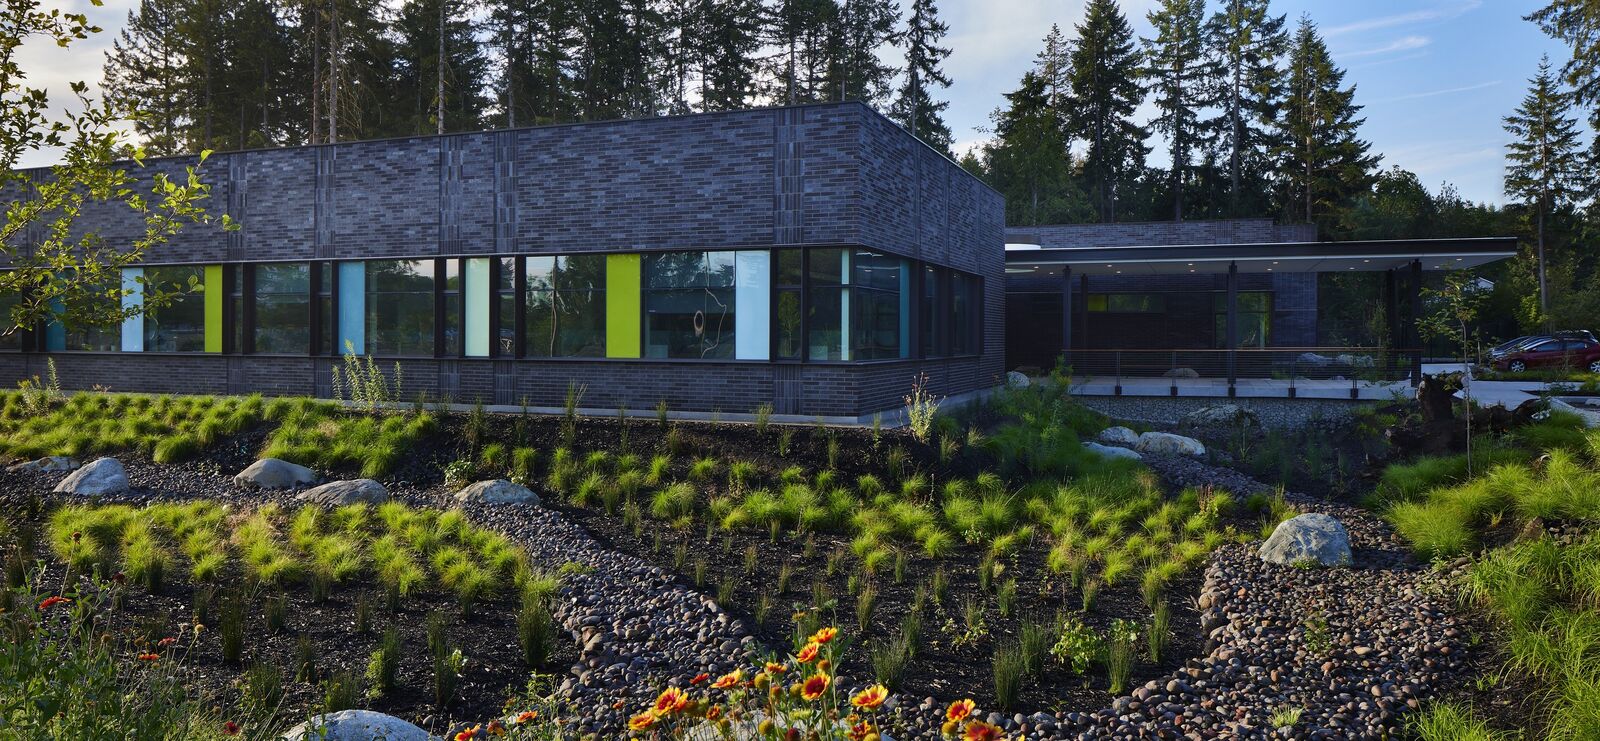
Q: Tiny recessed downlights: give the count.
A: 12